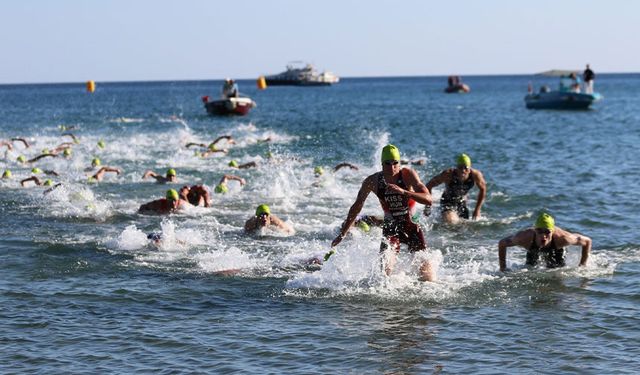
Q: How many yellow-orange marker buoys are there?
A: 2